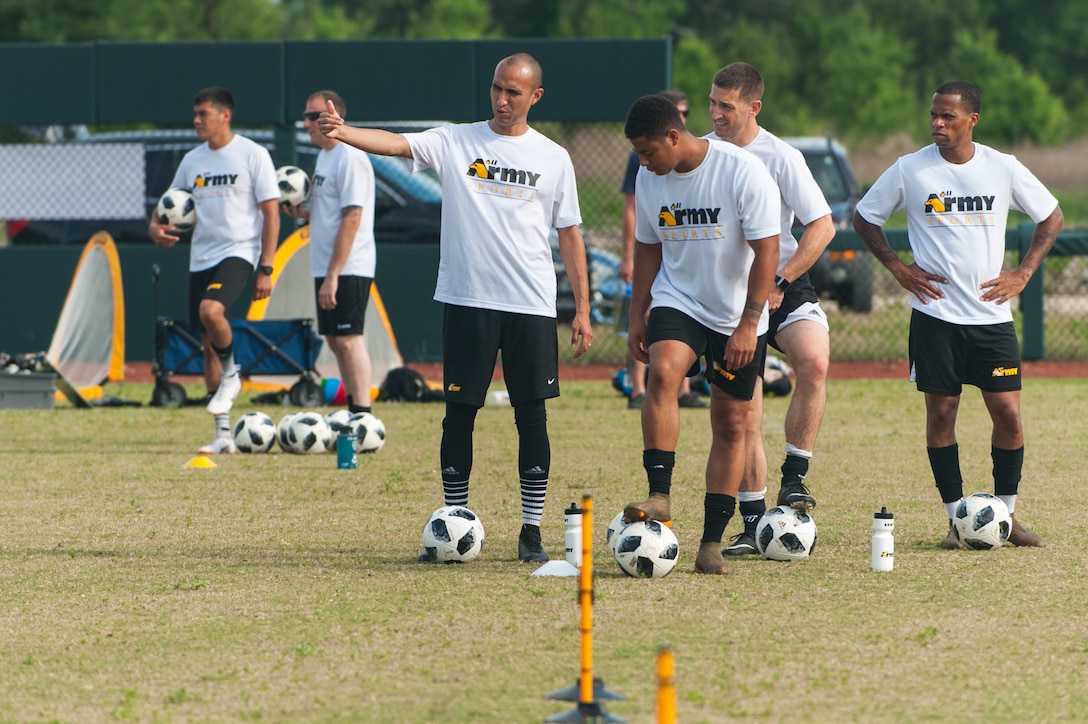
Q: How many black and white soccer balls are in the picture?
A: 12